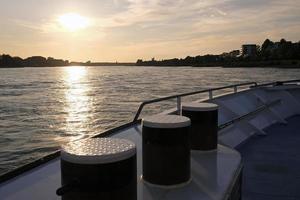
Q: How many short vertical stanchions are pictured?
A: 3